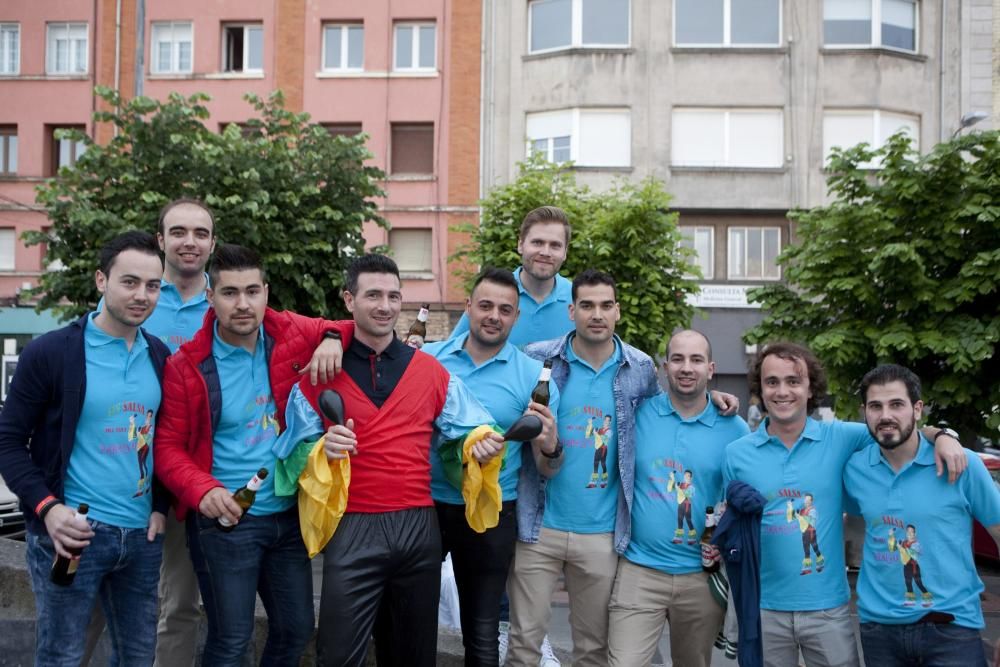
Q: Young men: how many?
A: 10